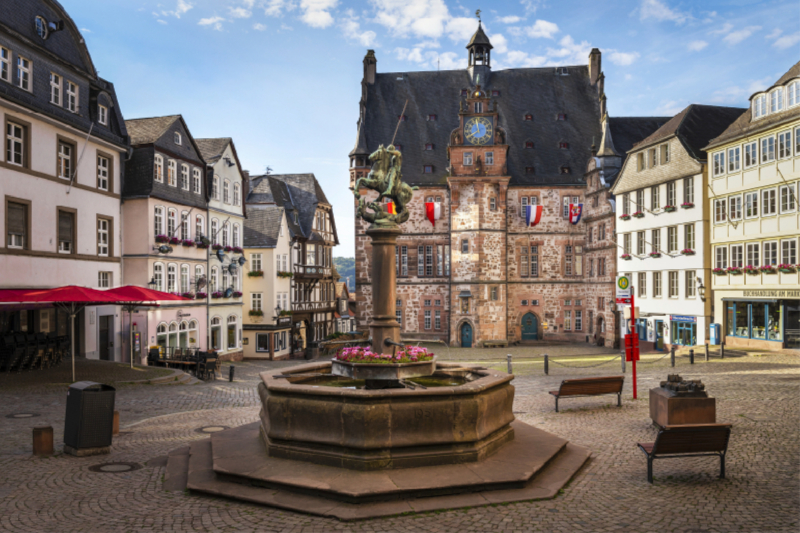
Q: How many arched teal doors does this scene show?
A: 2